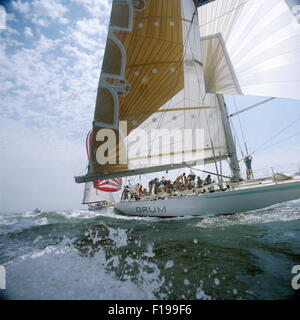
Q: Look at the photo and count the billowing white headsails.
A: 1